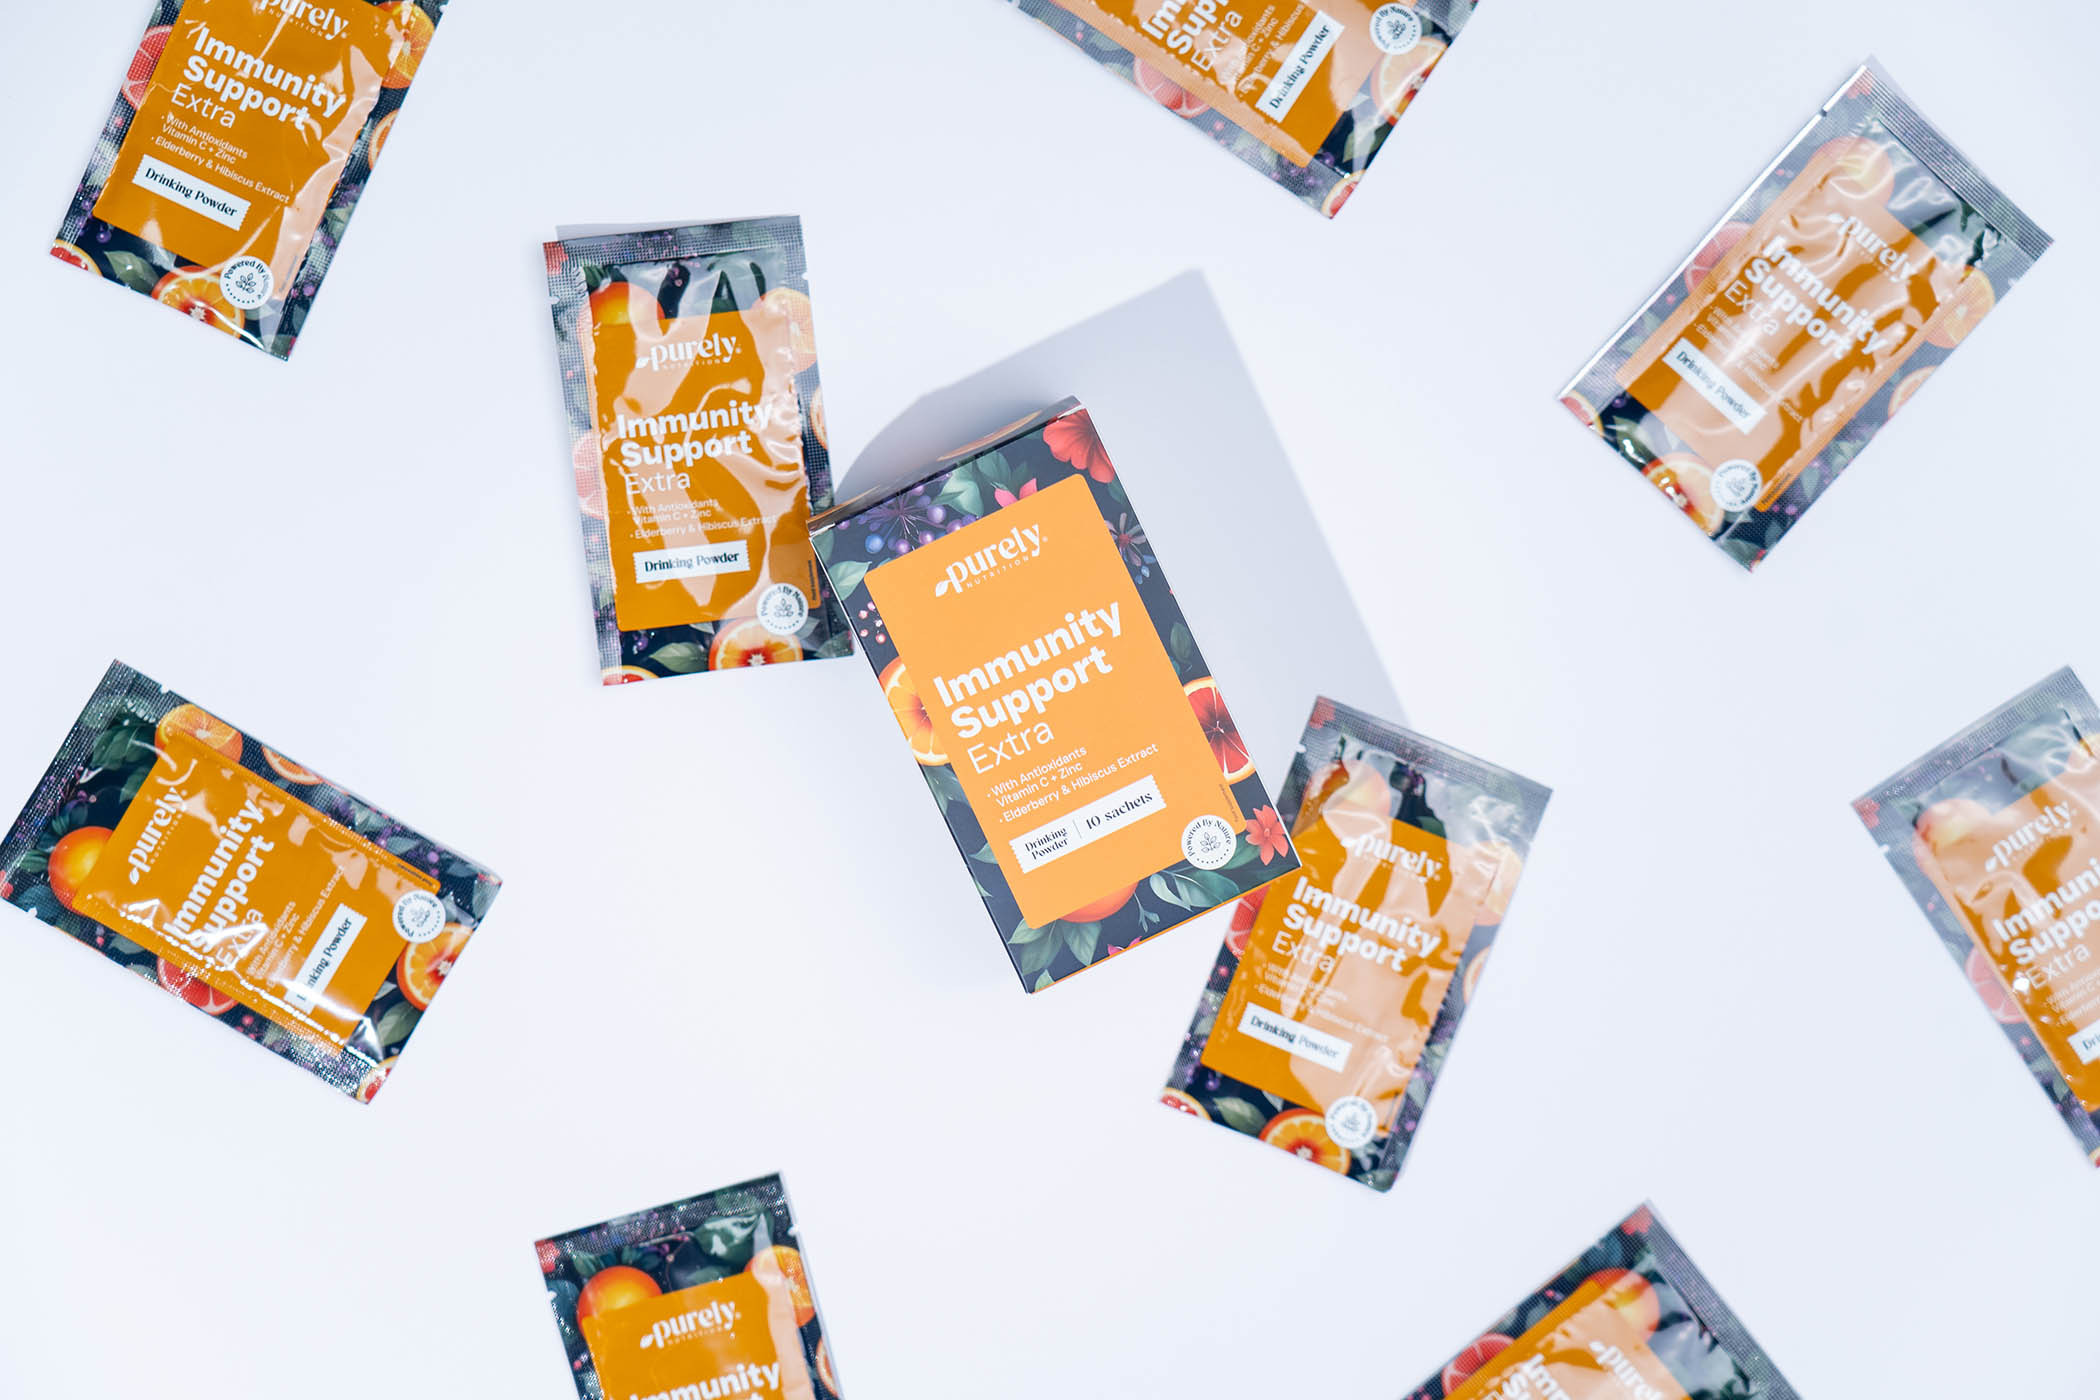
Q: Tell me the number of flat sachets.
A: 9